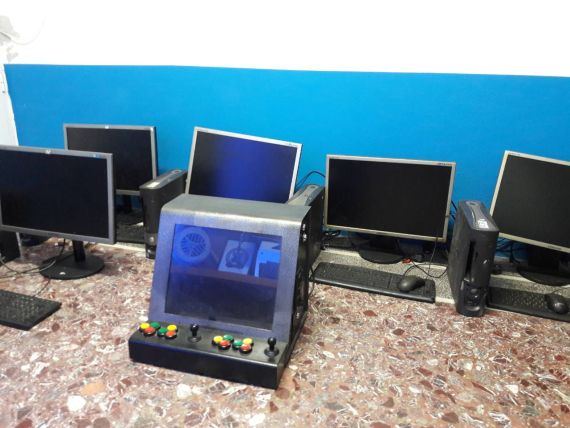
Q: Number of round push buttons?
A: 12